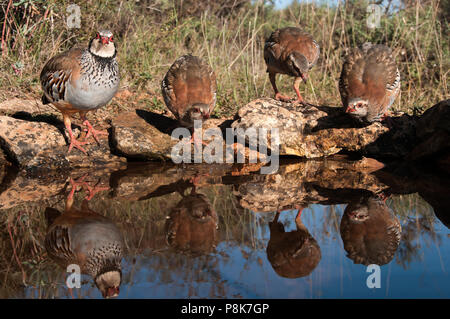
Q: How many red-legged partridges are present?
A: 4